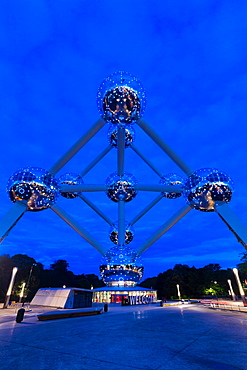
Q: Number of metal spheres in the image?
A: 9